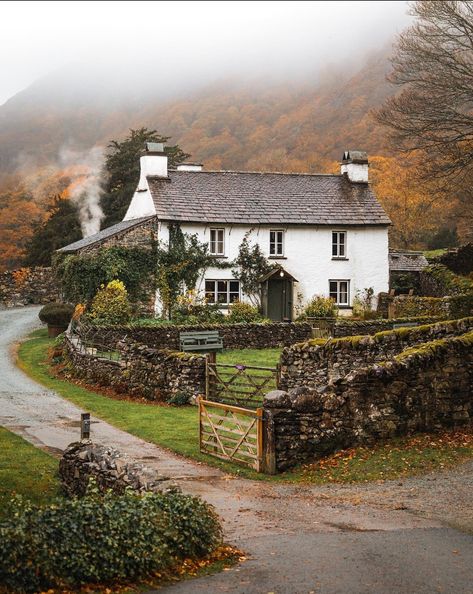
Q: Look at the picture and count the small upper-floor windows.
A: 3